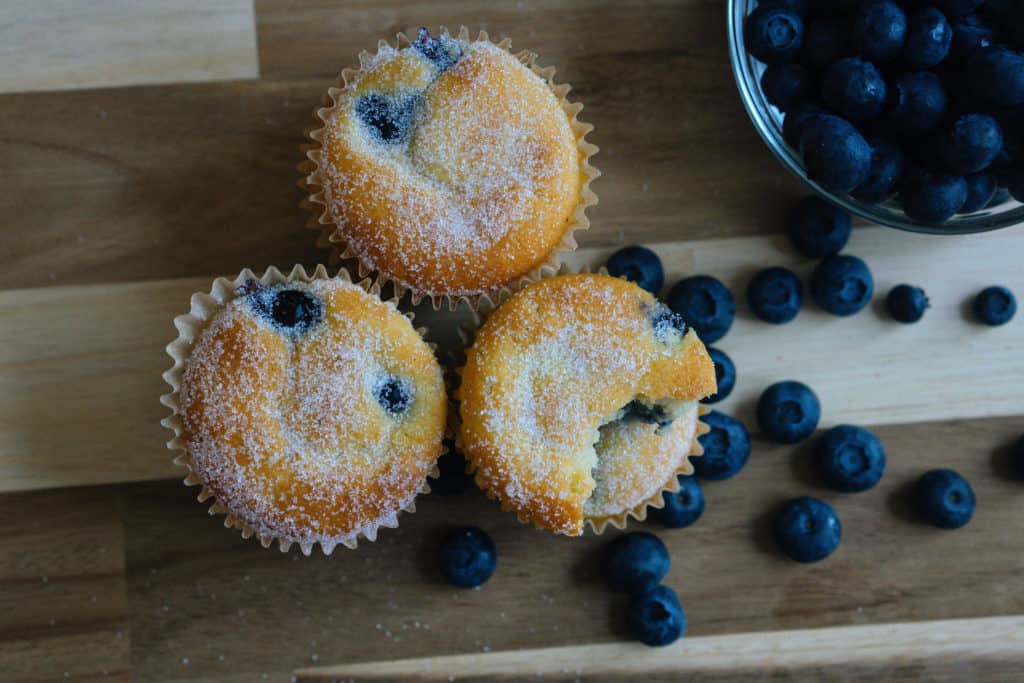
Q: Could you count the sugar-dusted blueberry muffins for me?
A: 3